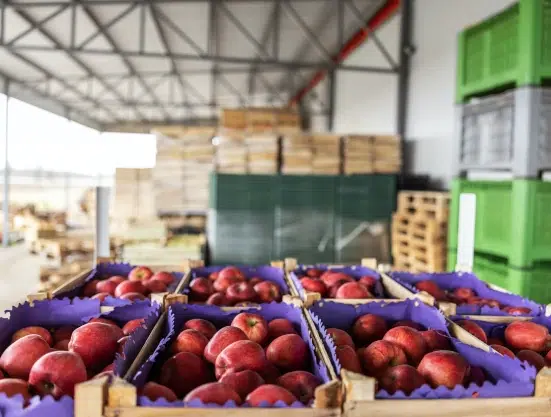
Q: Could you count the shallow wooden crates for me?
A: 8